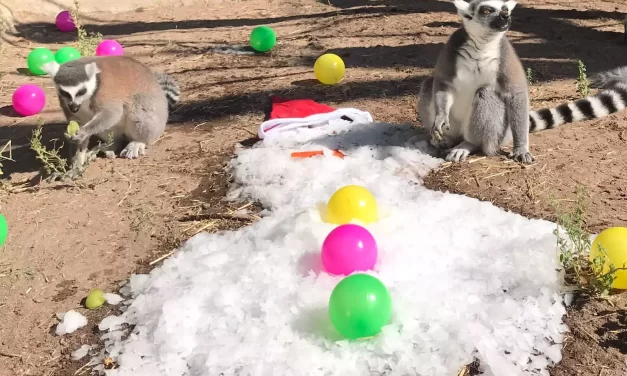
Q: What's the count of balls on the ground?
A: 12